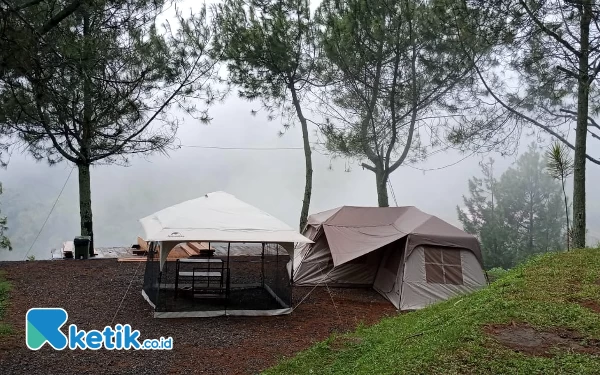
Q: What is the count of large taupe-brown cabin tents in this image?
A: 1